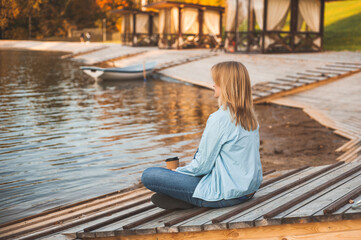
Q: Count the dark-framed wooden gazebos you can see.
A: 3